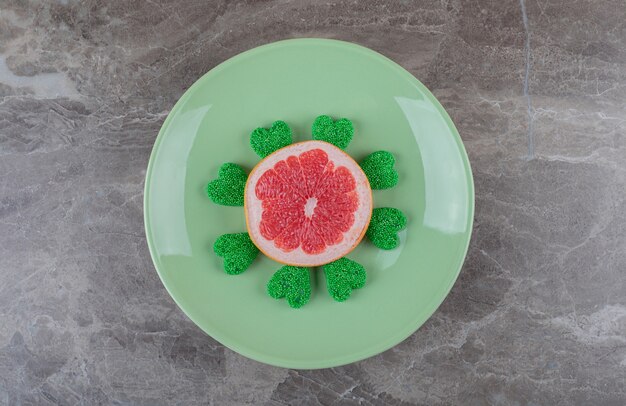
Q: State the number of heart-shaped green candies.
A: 8